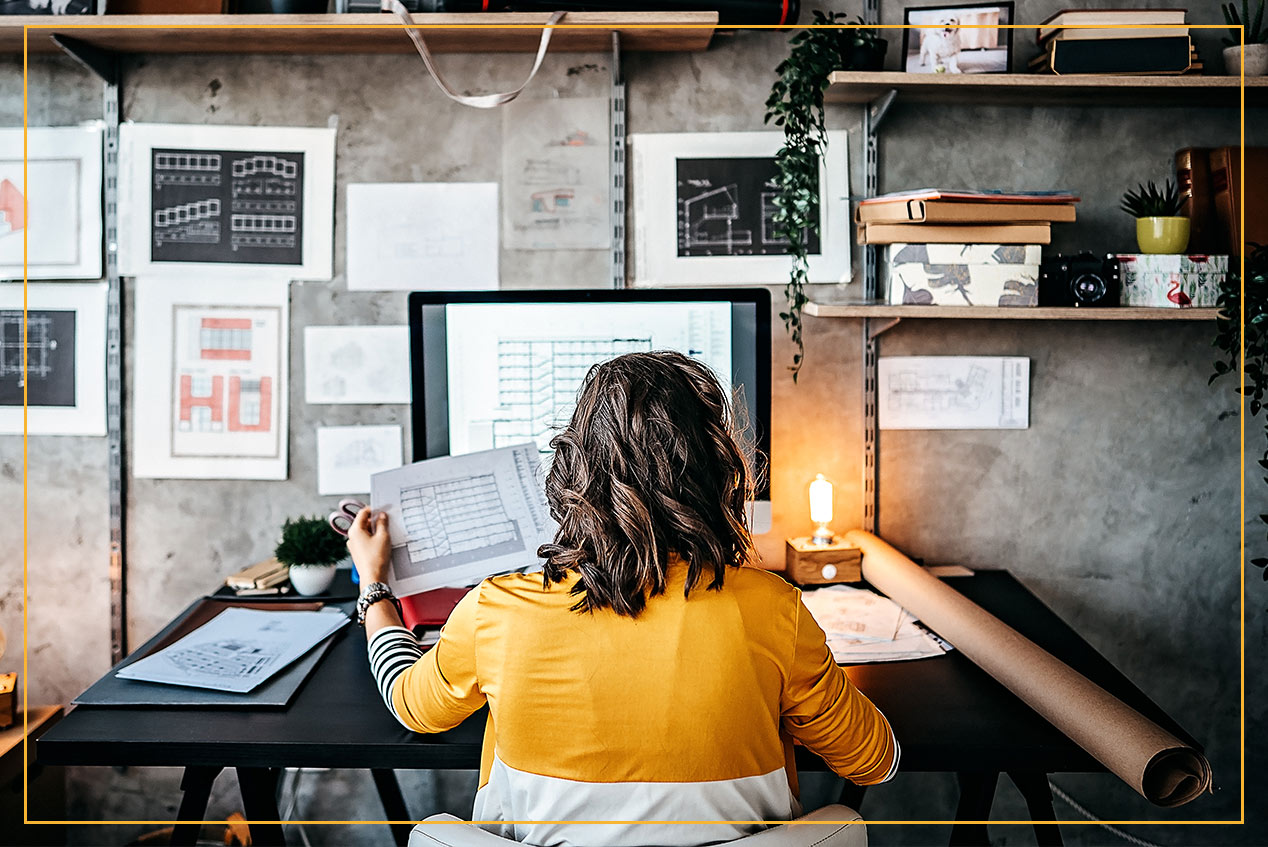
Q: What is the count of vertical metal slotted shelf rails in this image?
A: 3